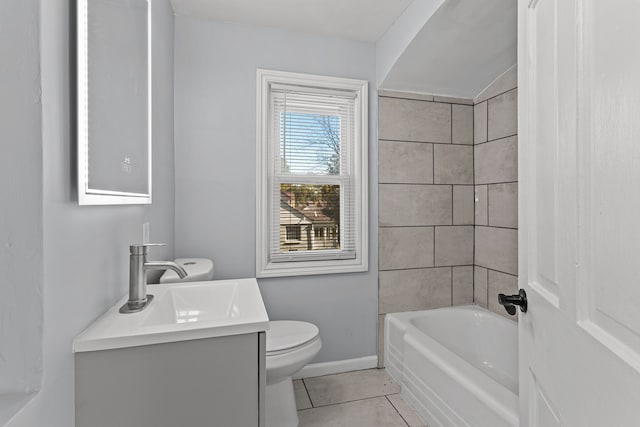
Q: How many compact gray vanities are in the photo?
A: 1